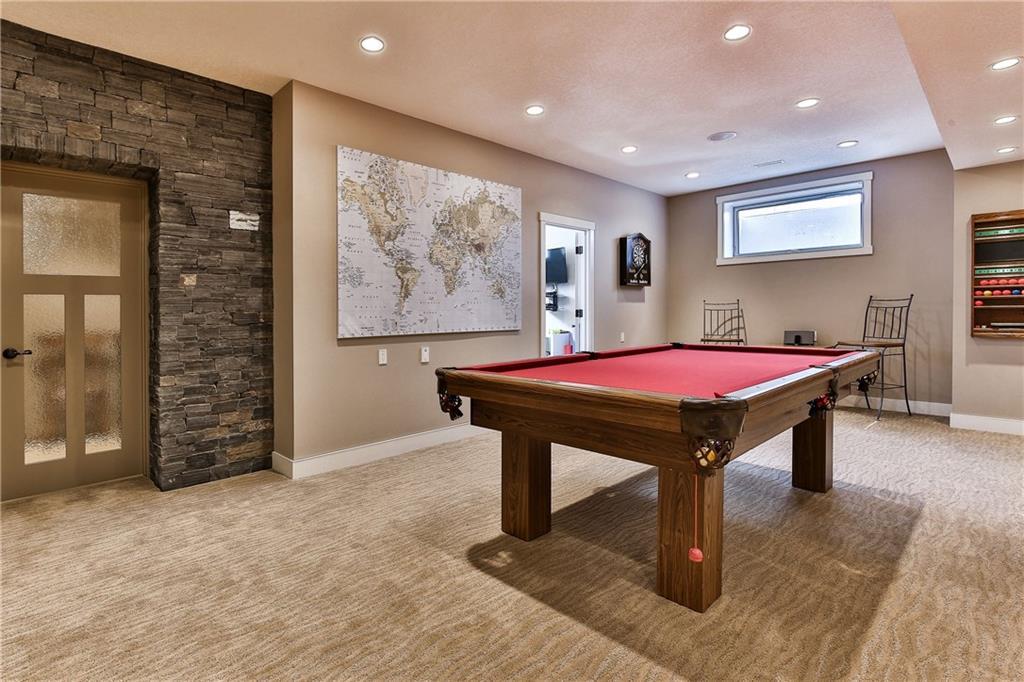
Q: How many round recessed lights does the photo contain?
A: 10